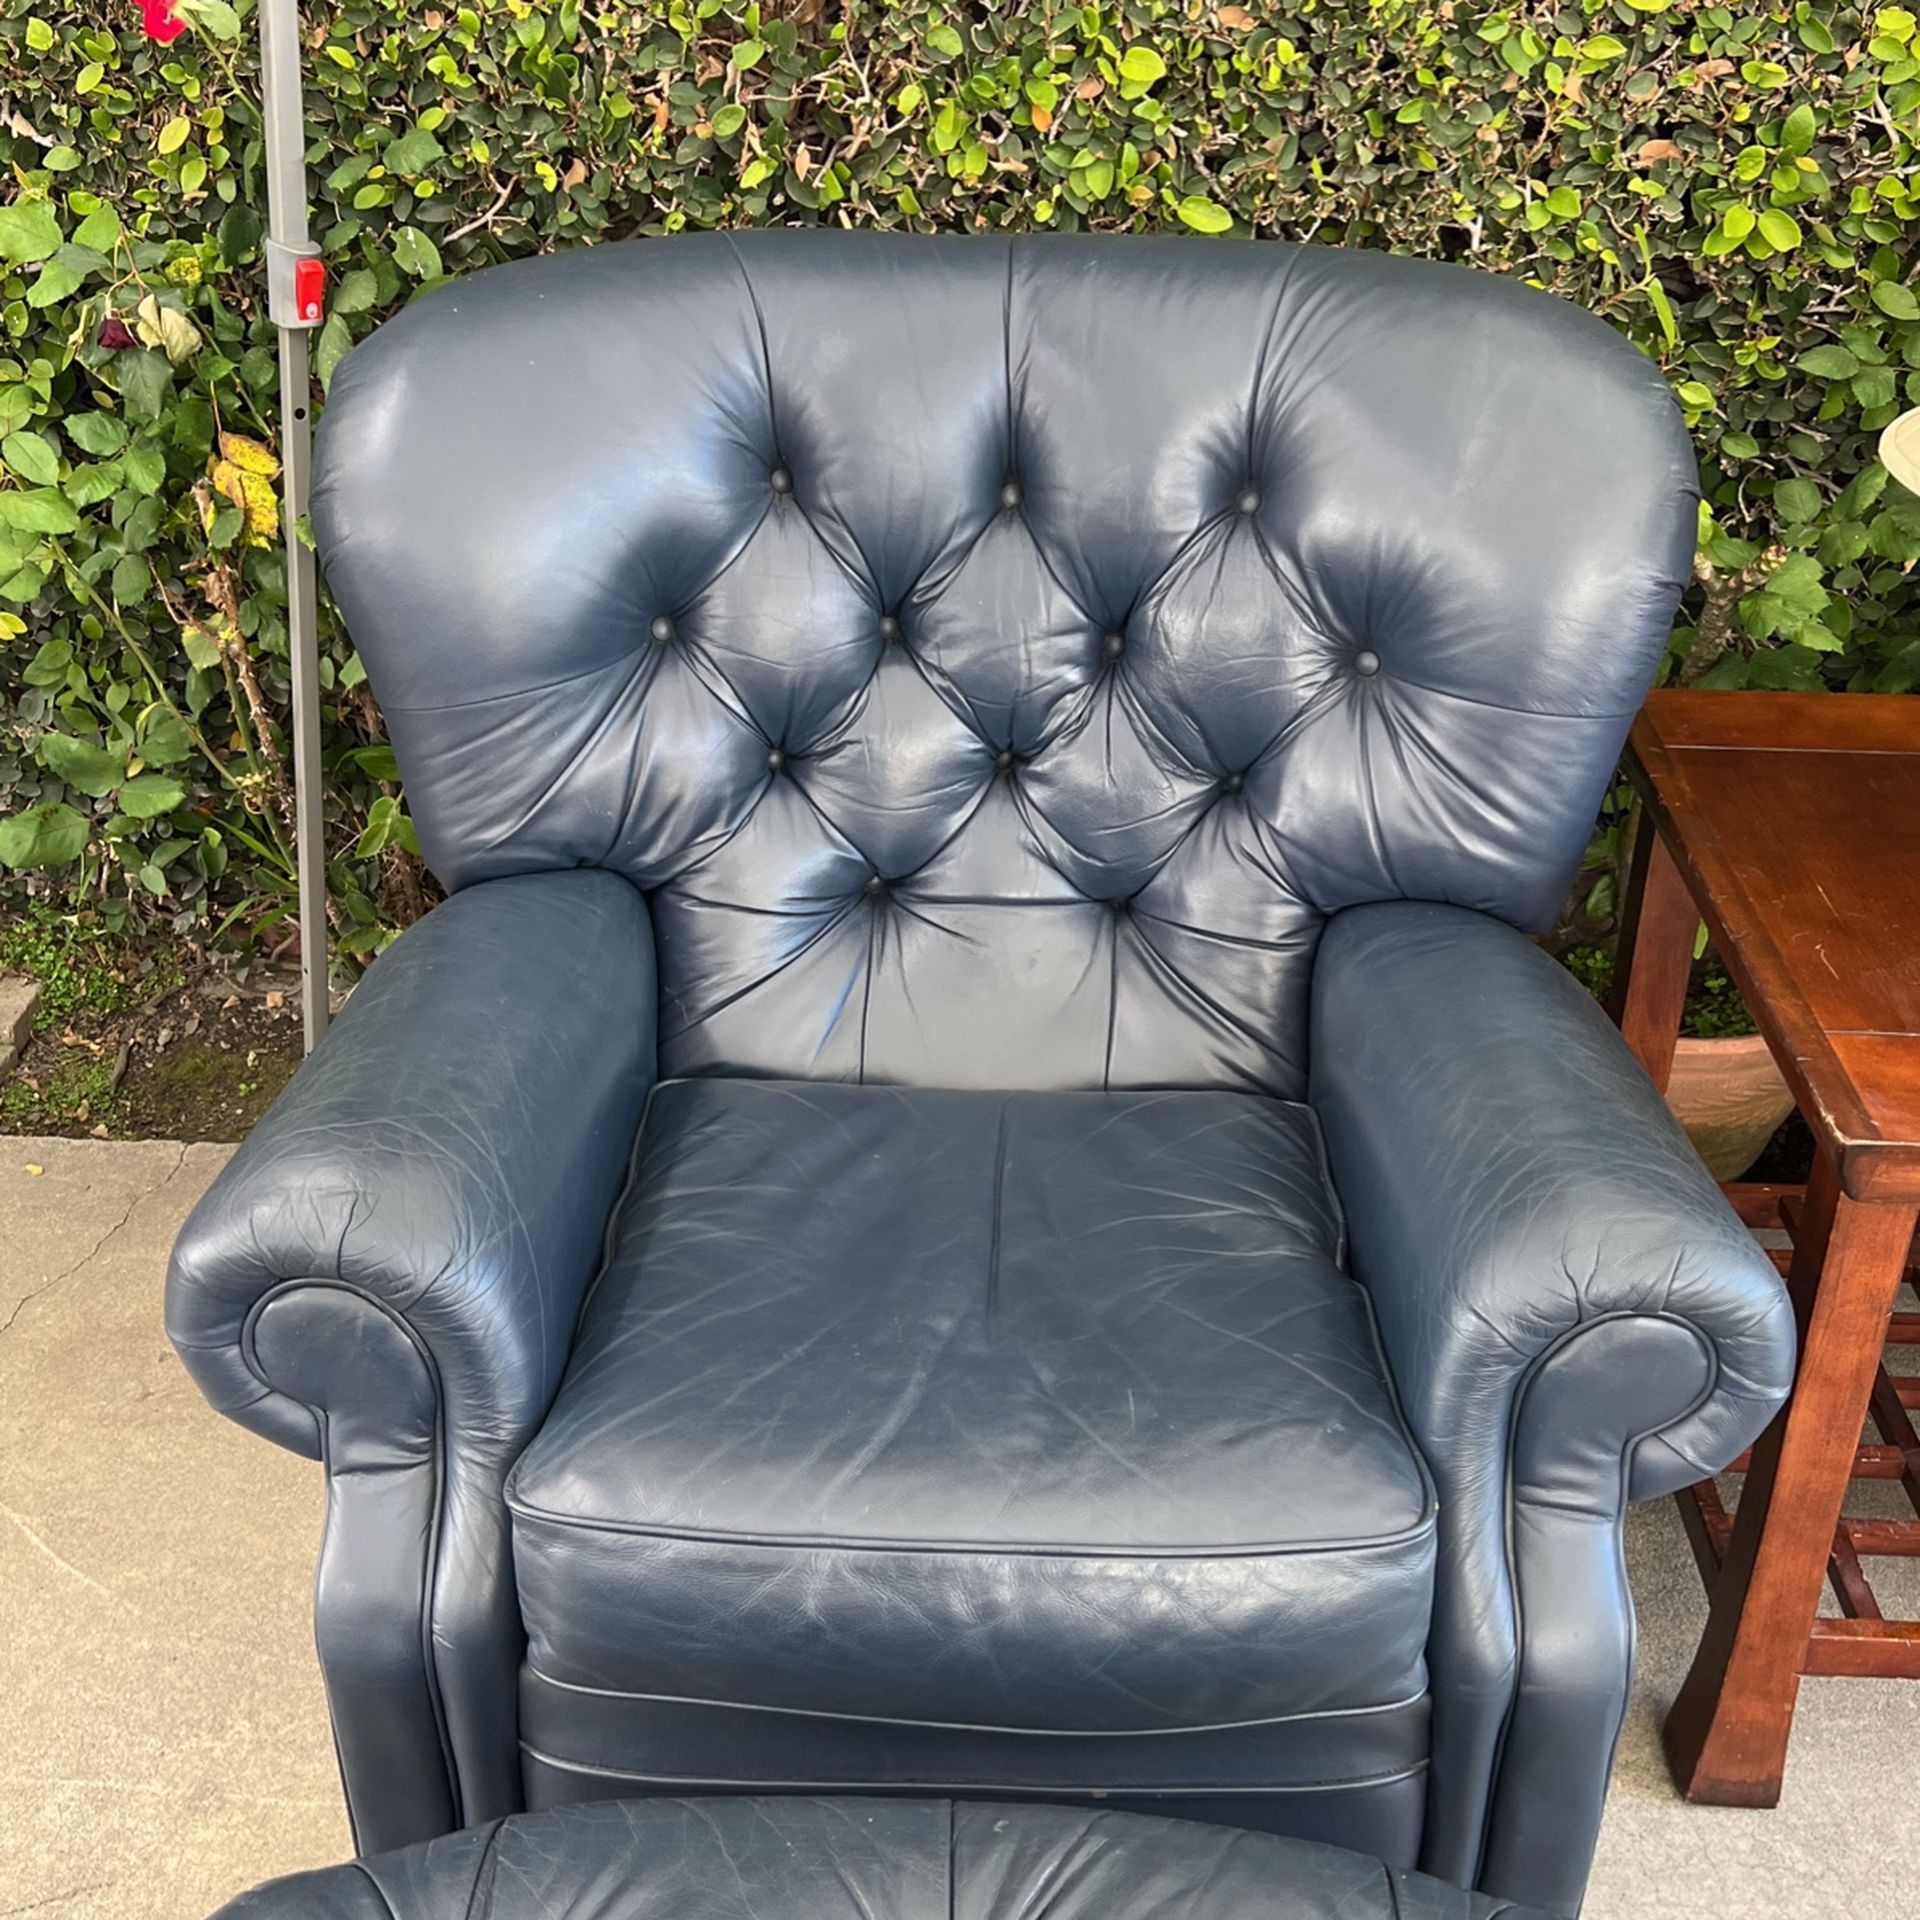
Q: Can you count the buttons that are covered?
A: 12